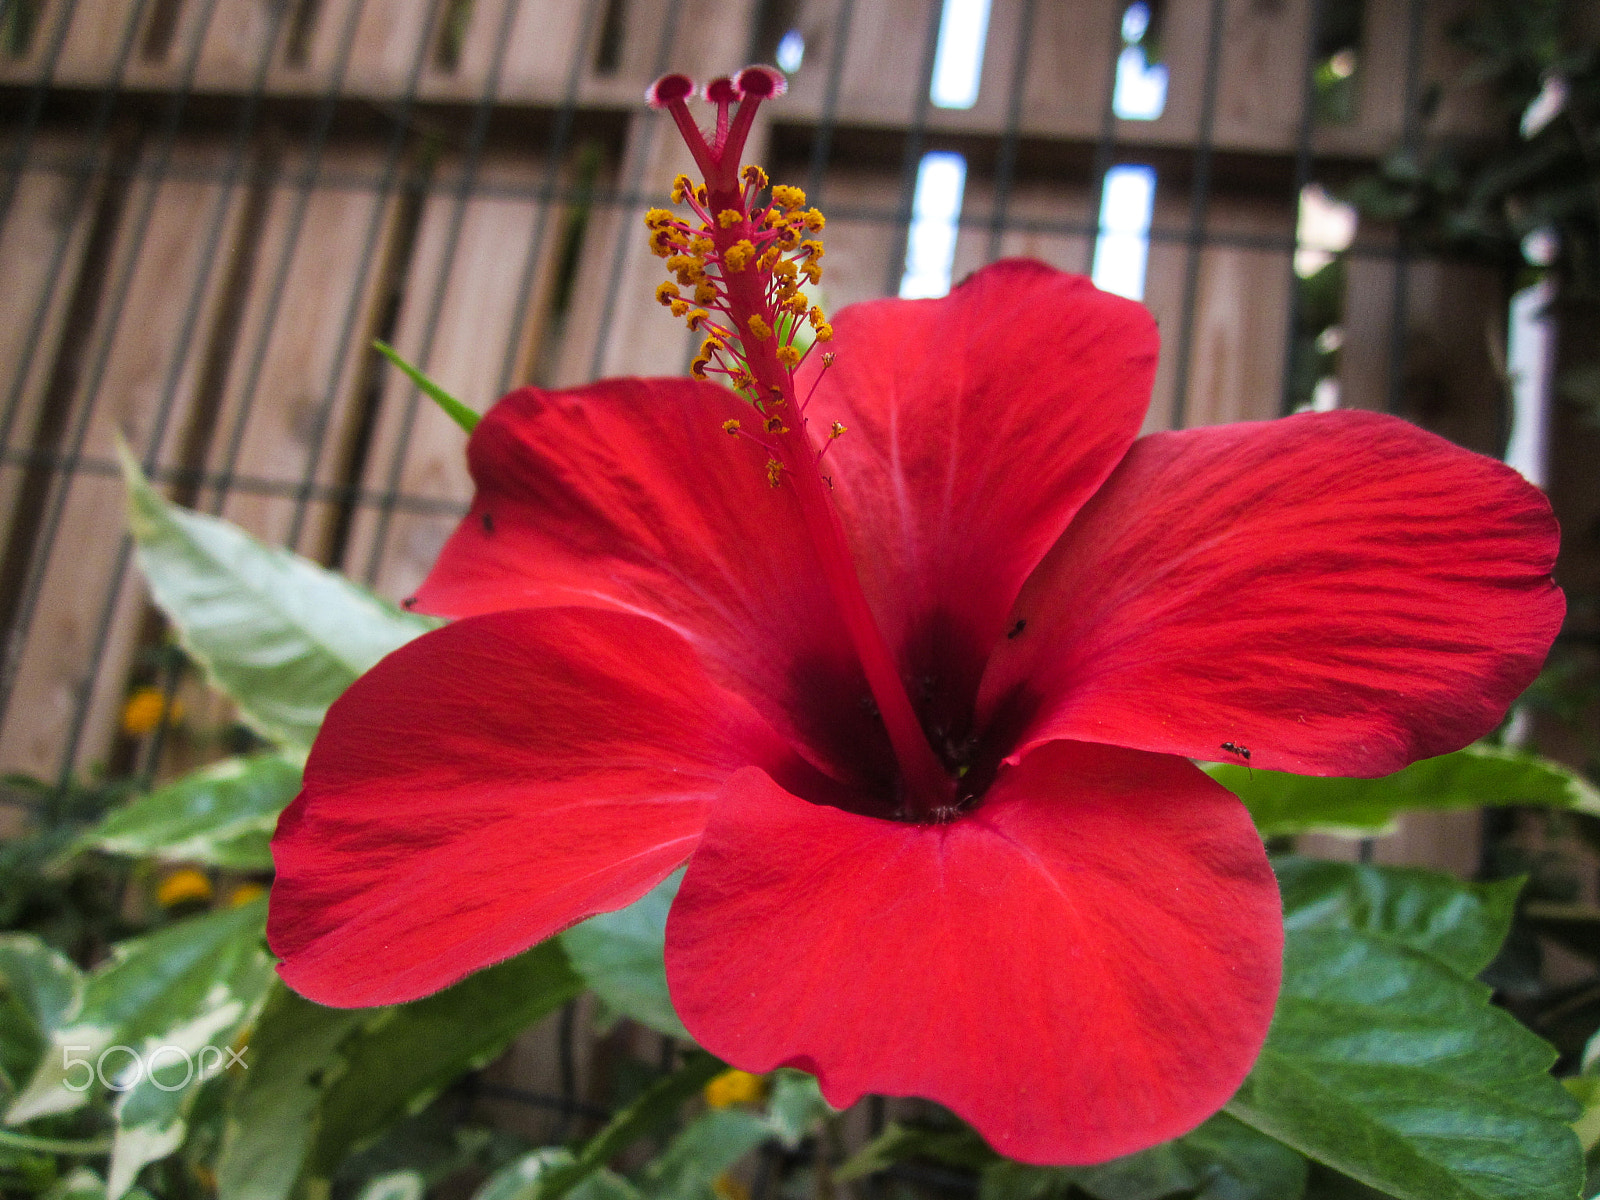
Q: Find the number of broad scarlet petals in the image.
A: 5